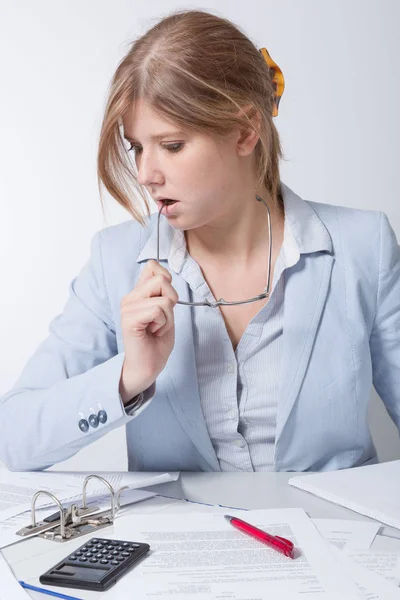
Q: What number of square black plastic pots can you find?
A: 0